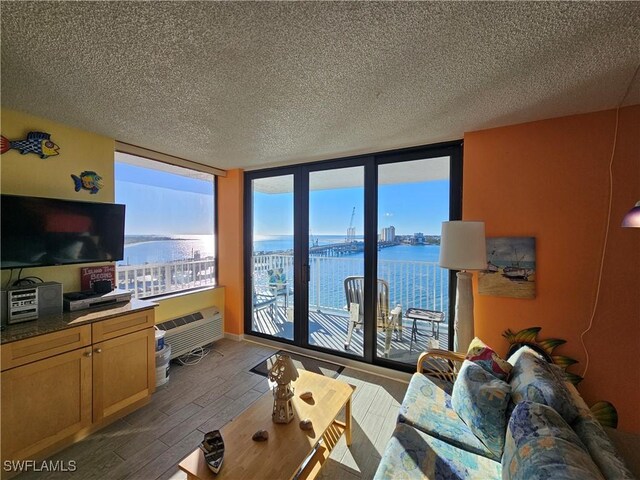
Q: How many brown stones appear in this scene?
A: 3